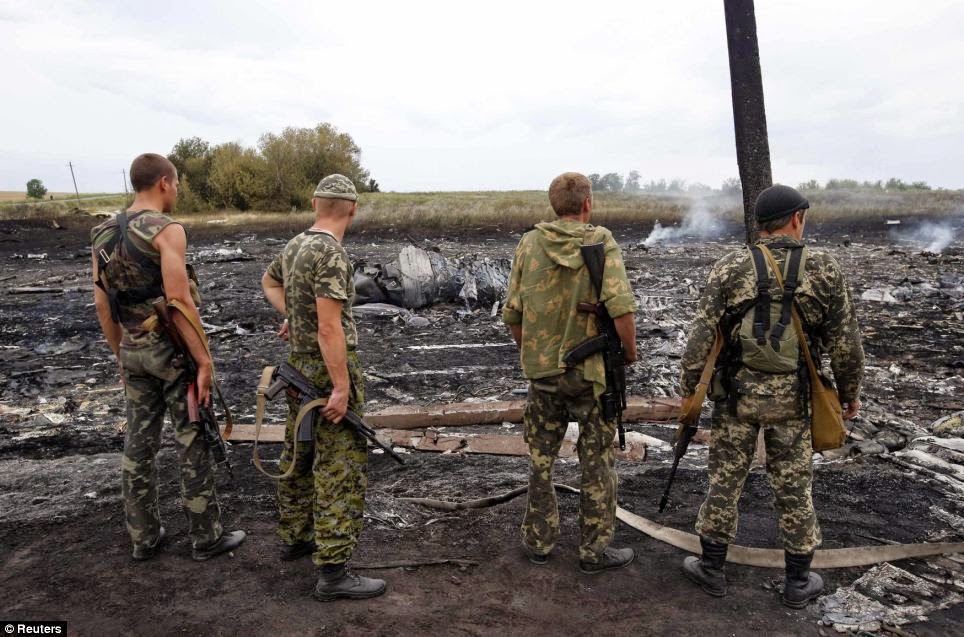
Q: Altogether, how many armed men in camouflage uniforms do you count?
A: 4